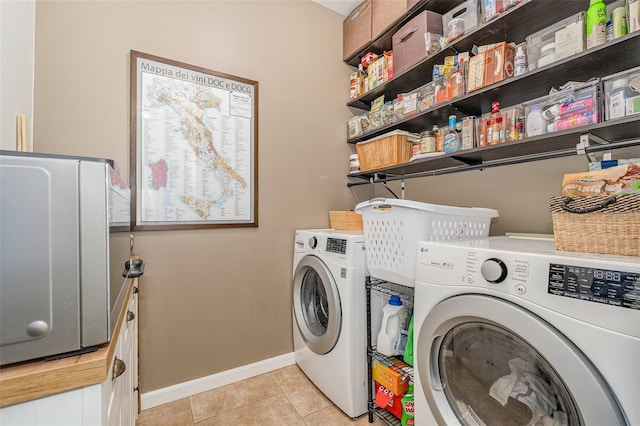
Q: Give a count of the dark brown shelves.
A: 4